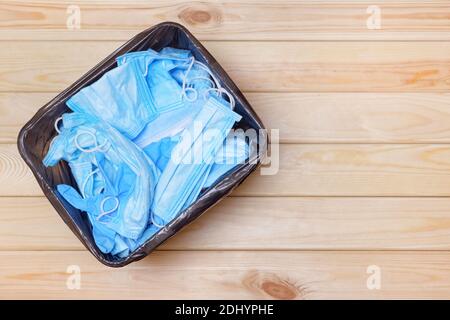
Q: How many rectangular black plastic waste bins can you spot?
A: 1